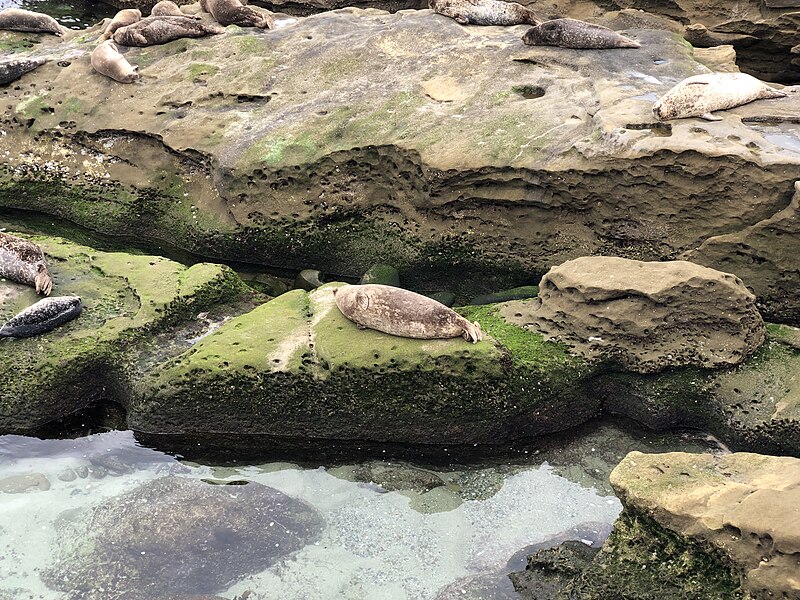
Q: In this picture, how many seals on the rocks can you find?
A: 13